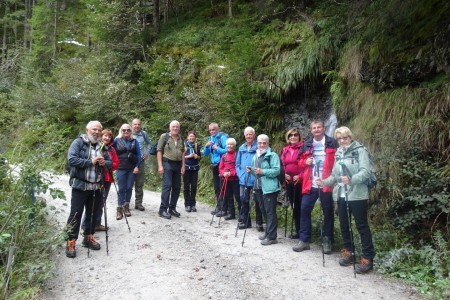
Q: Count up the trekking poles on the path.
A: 11